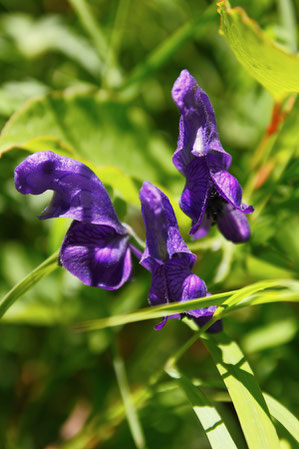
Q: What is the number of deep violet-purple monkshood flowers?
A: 3